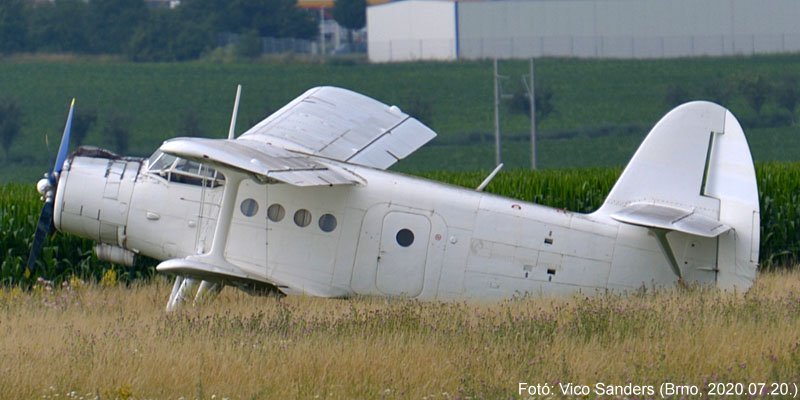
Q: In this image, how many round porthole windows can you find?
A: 5